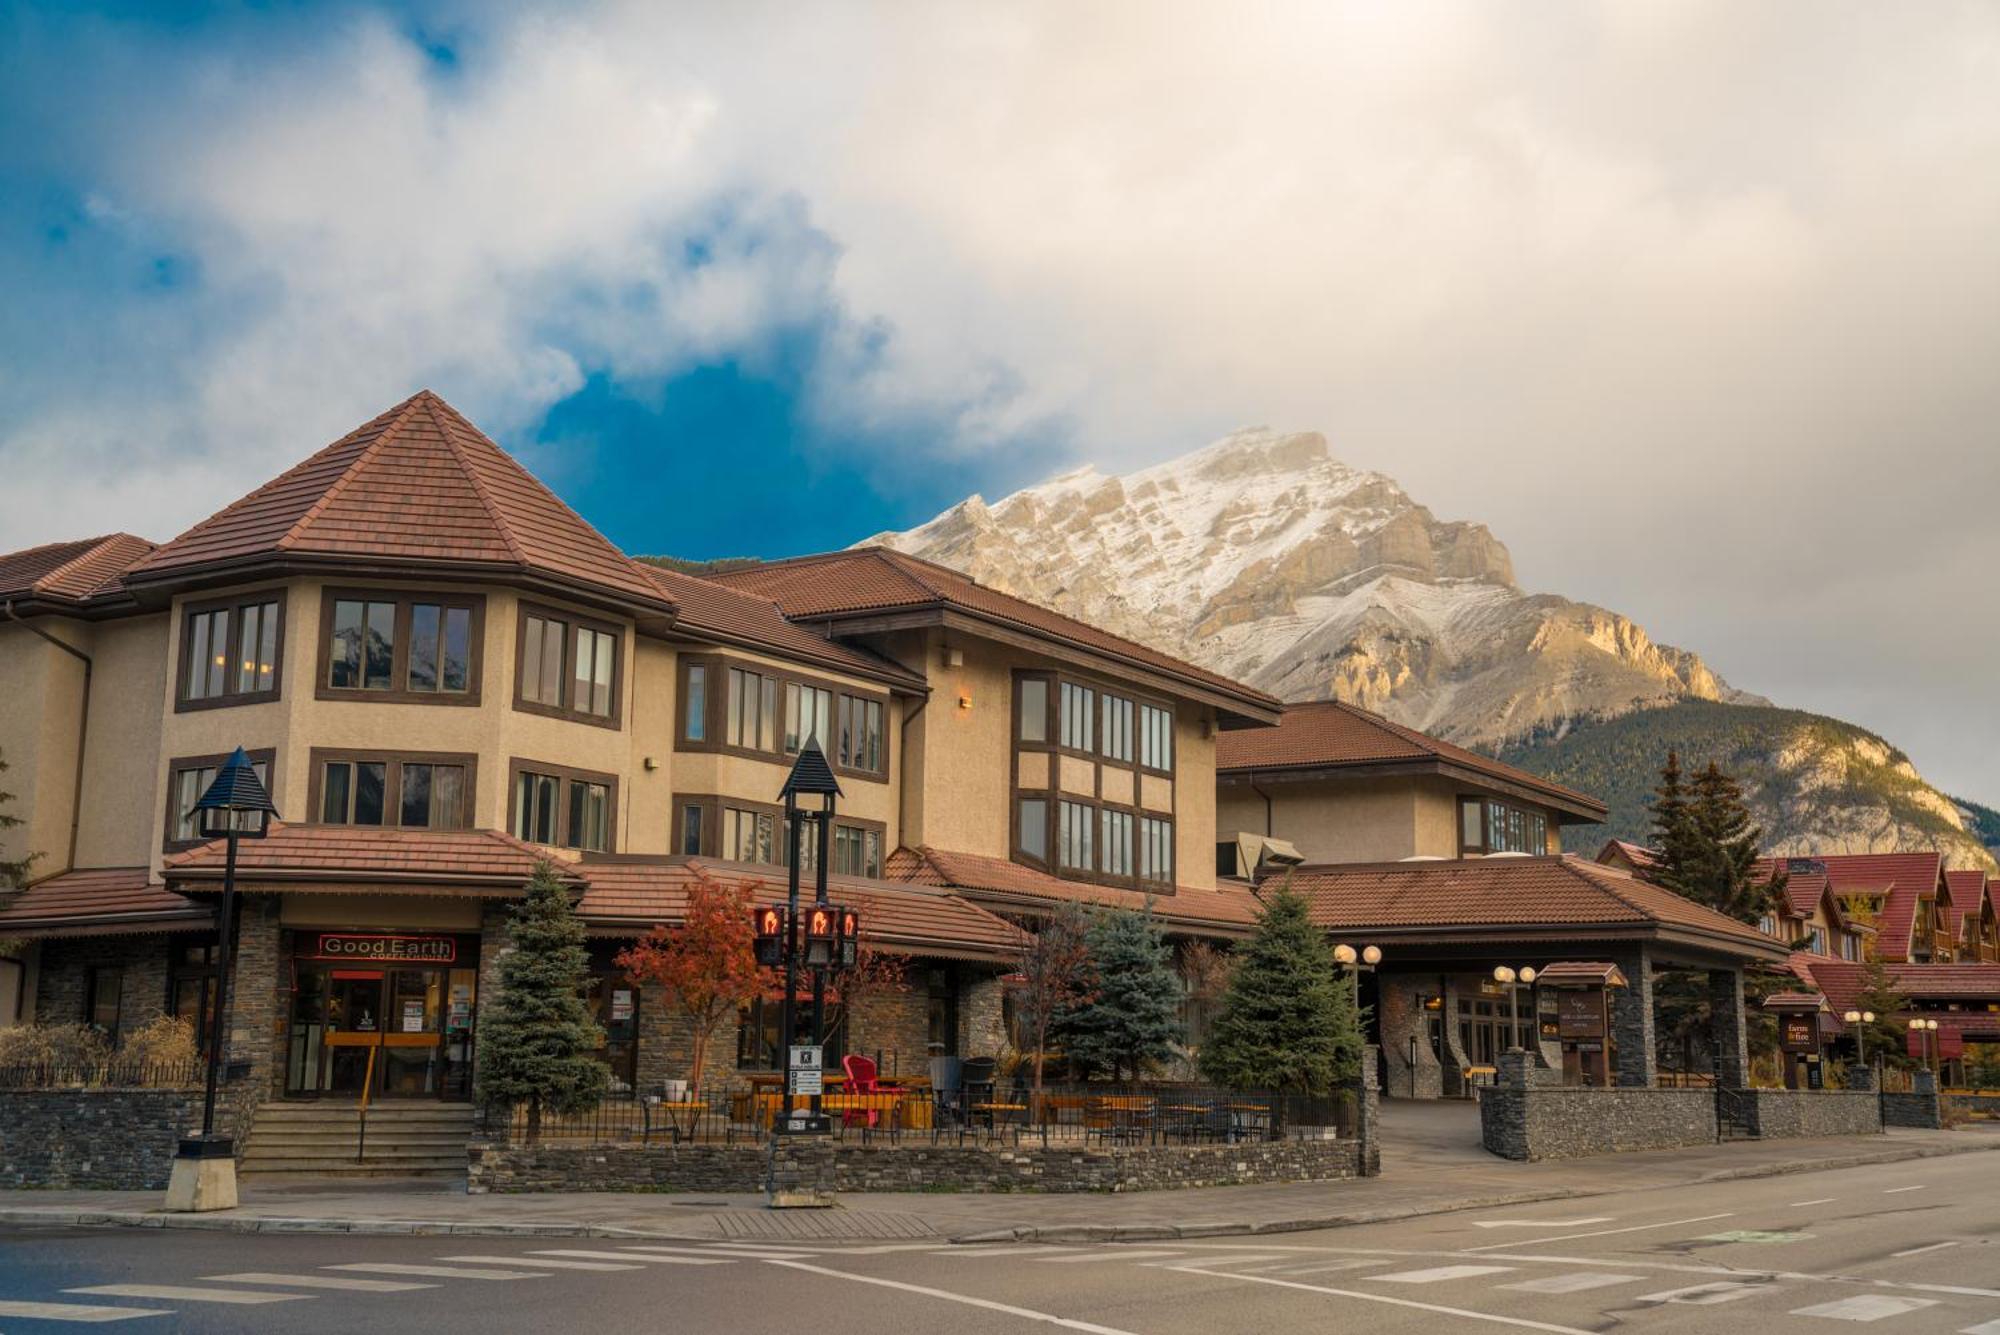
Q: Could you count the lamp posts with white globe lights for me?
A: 4